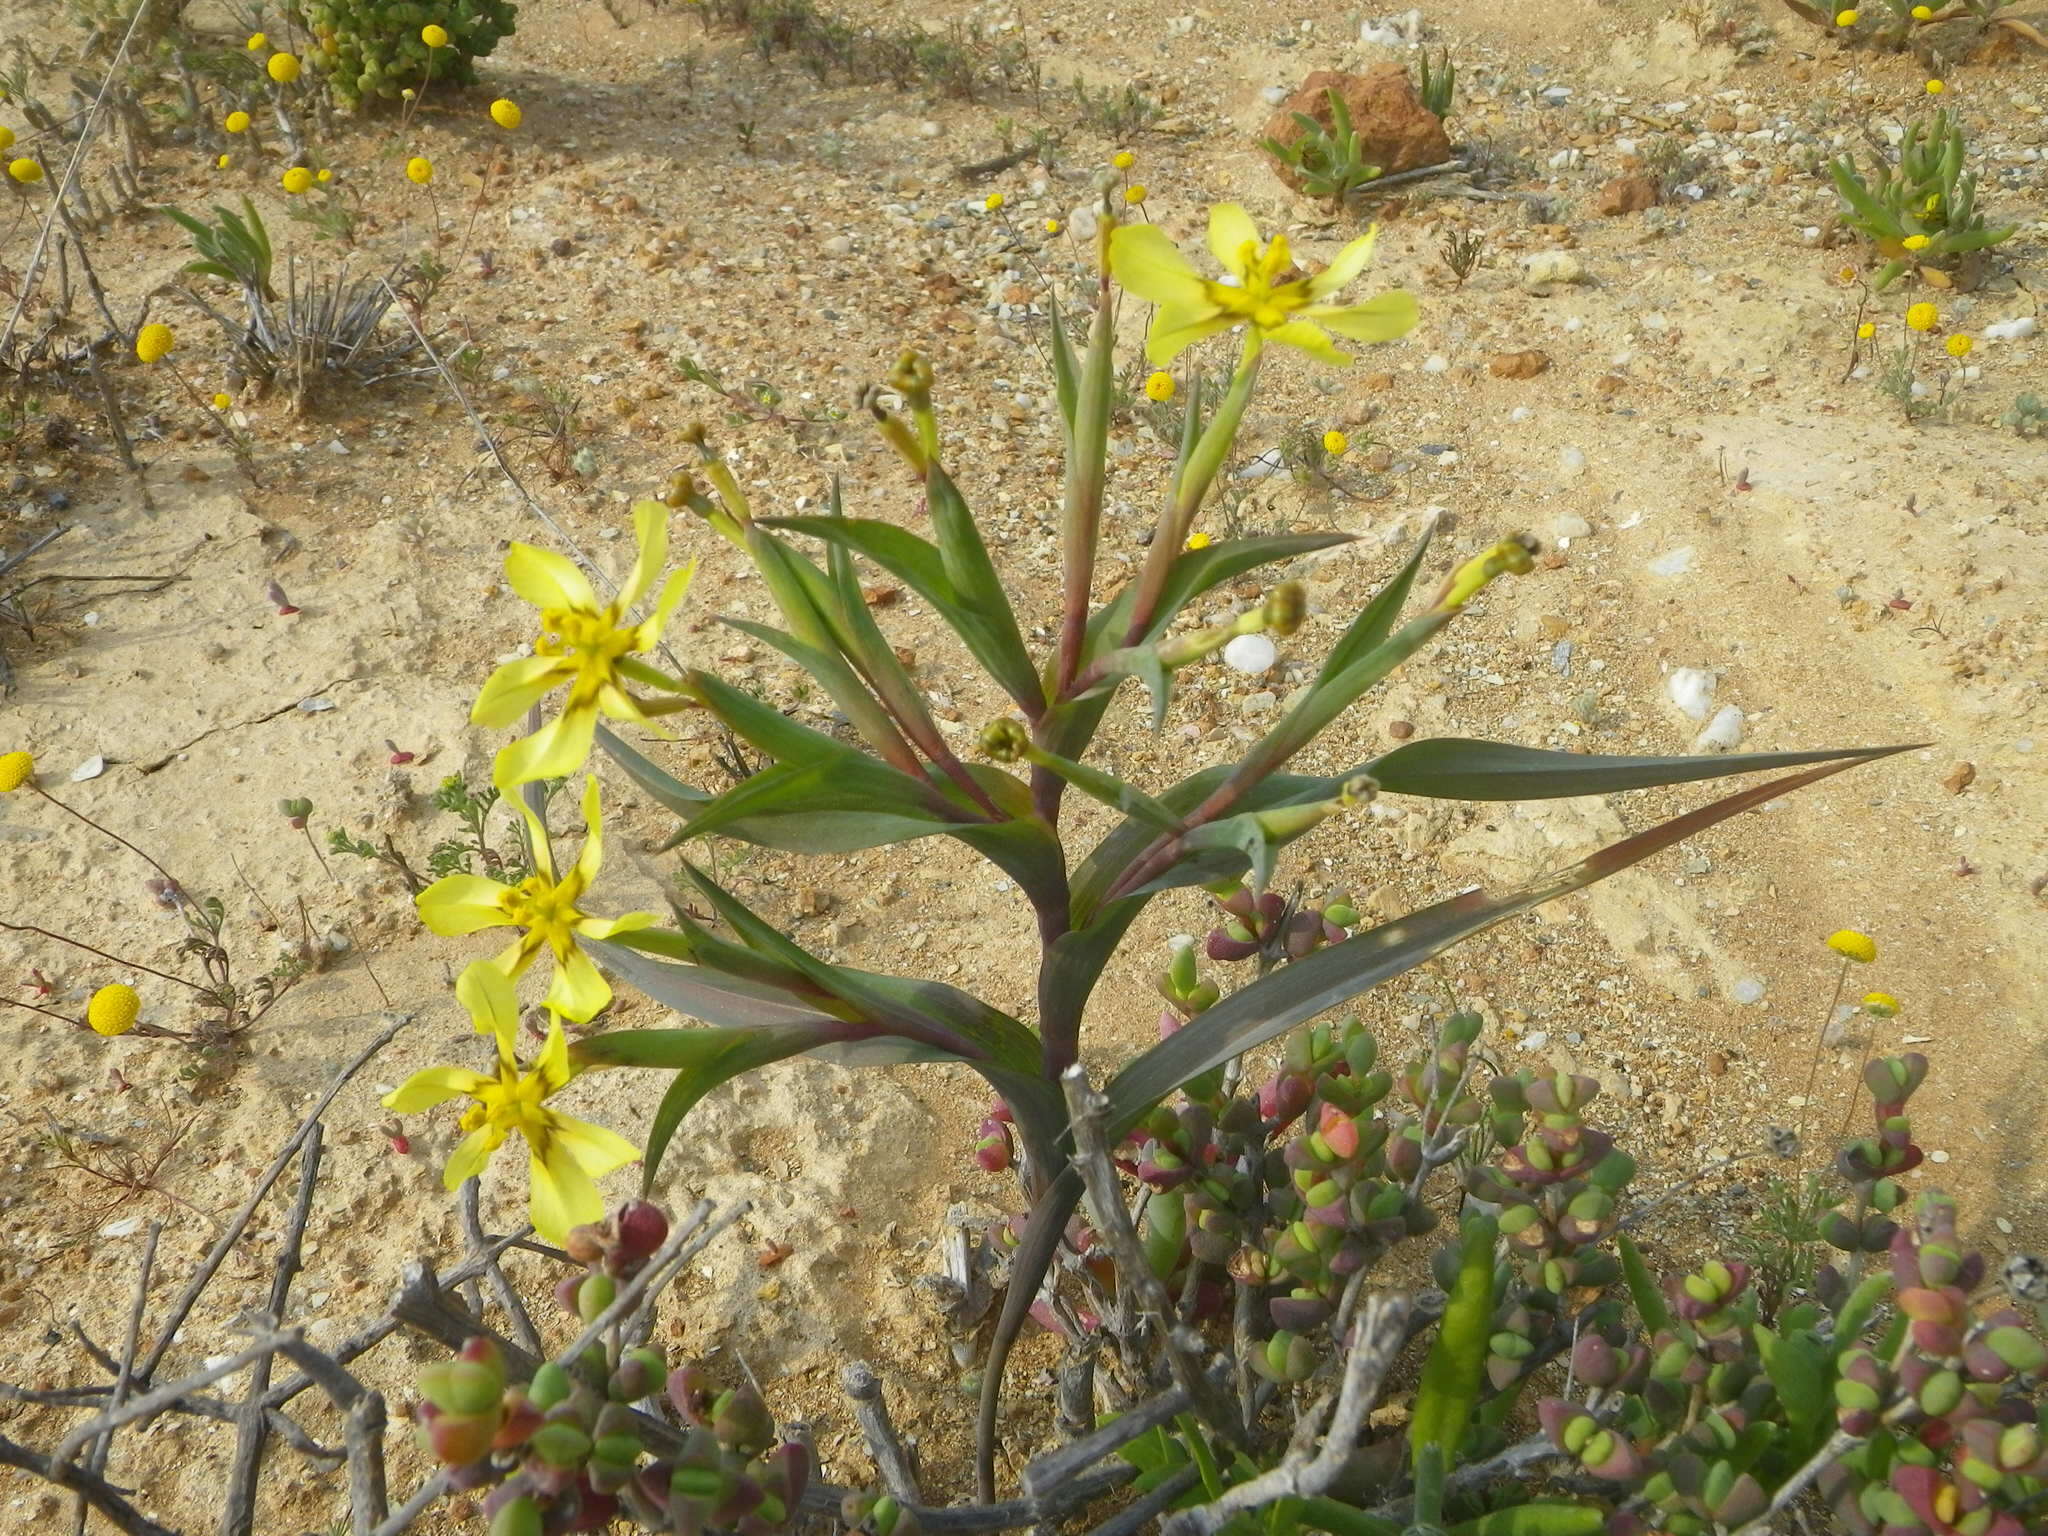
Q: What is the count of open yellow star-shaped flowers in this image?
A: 4